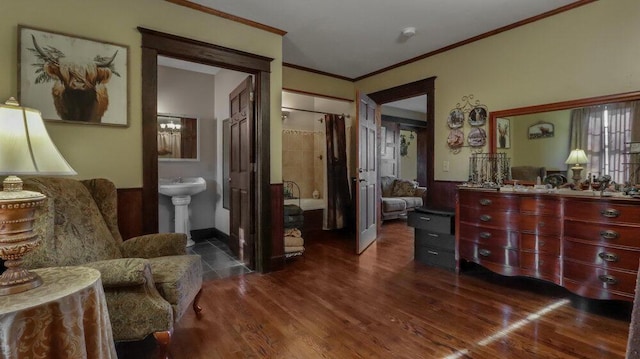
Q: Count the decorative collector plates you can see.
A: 4